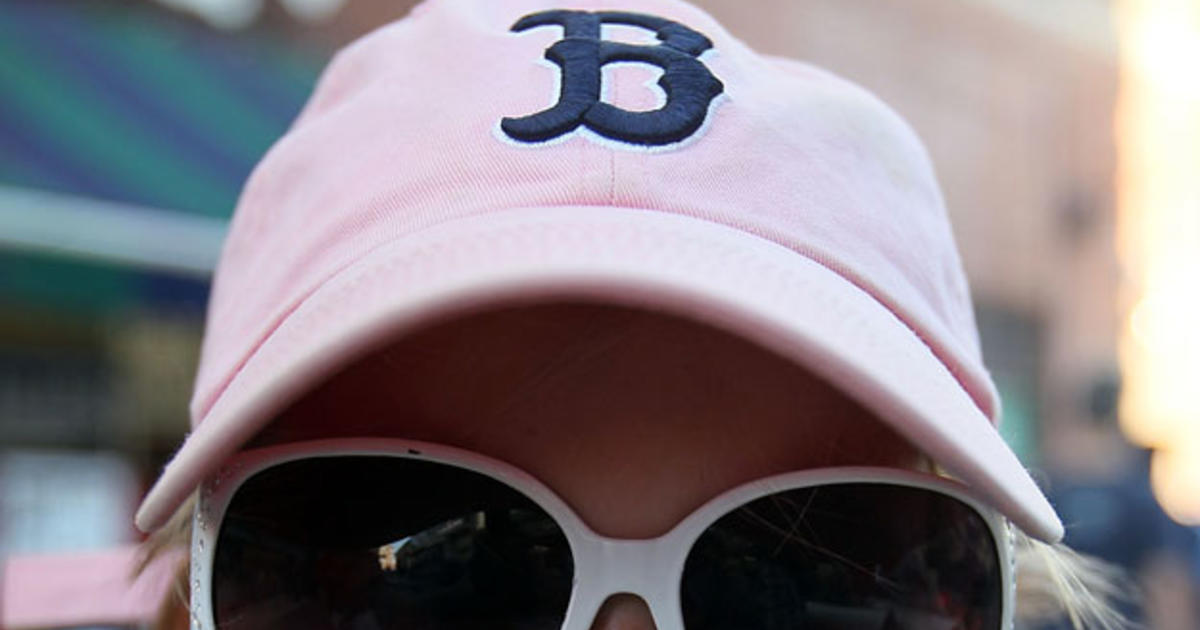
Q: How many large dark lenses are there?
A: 2